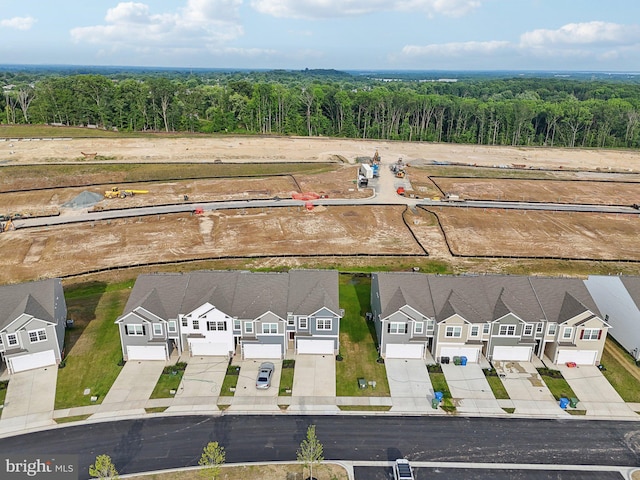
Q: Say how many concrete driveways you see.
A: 9